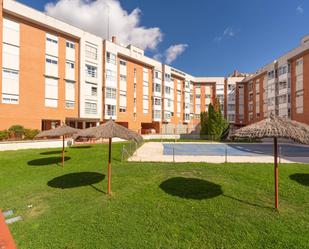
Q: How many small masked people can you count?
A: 0